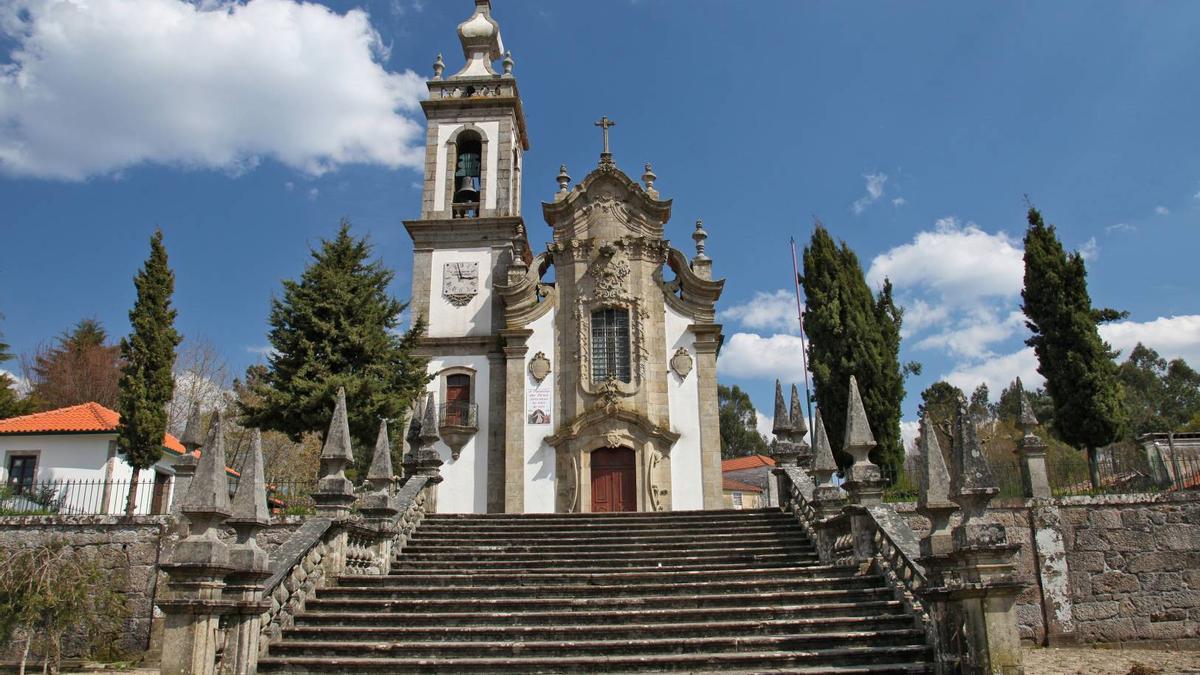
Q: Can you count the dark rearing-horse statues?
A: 0